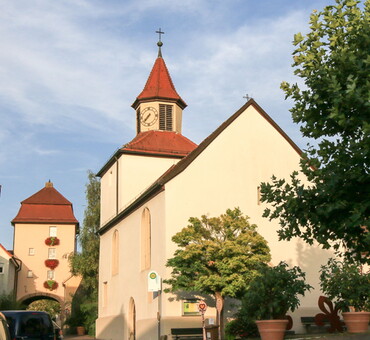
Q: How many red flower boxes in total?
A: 3